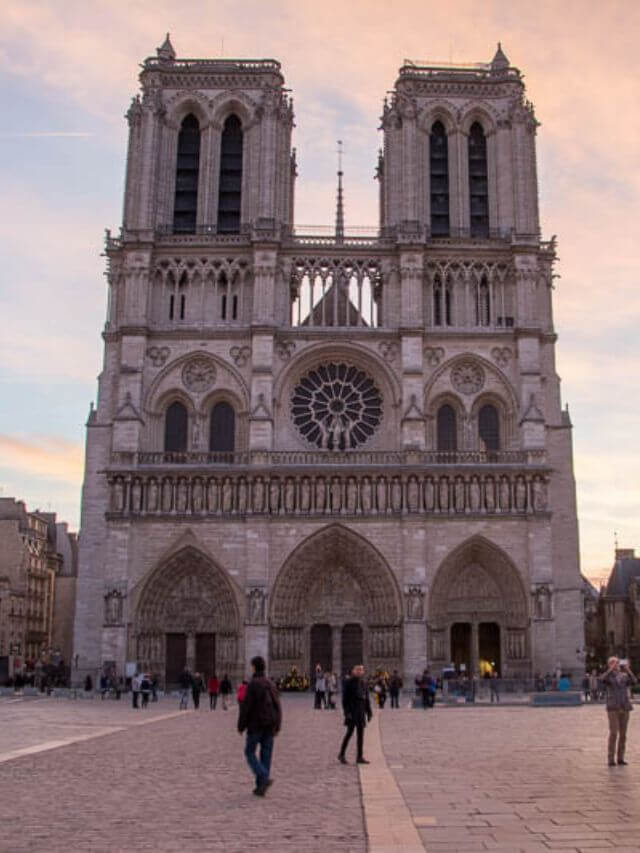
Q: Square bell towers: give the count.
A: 2